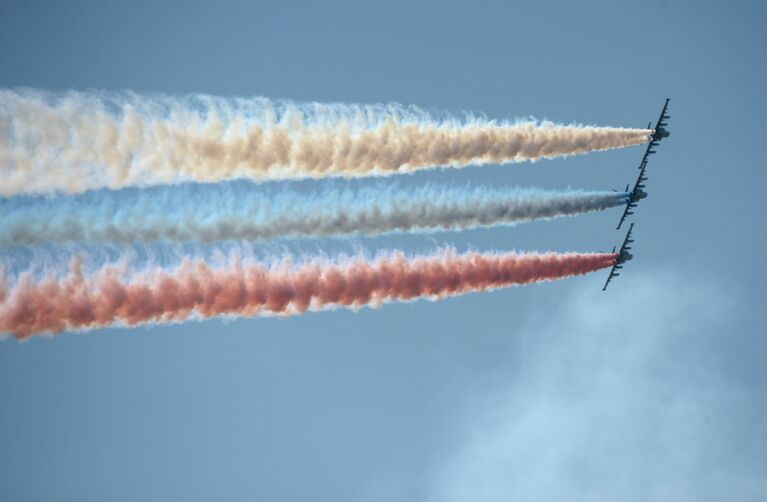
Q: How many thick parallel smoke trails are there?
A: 3